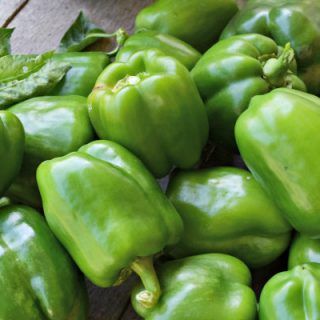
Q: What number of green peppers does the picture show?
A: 15